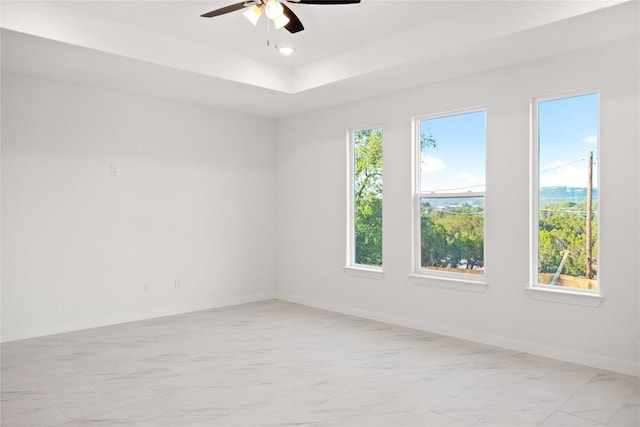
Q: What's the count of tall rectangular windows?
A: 3